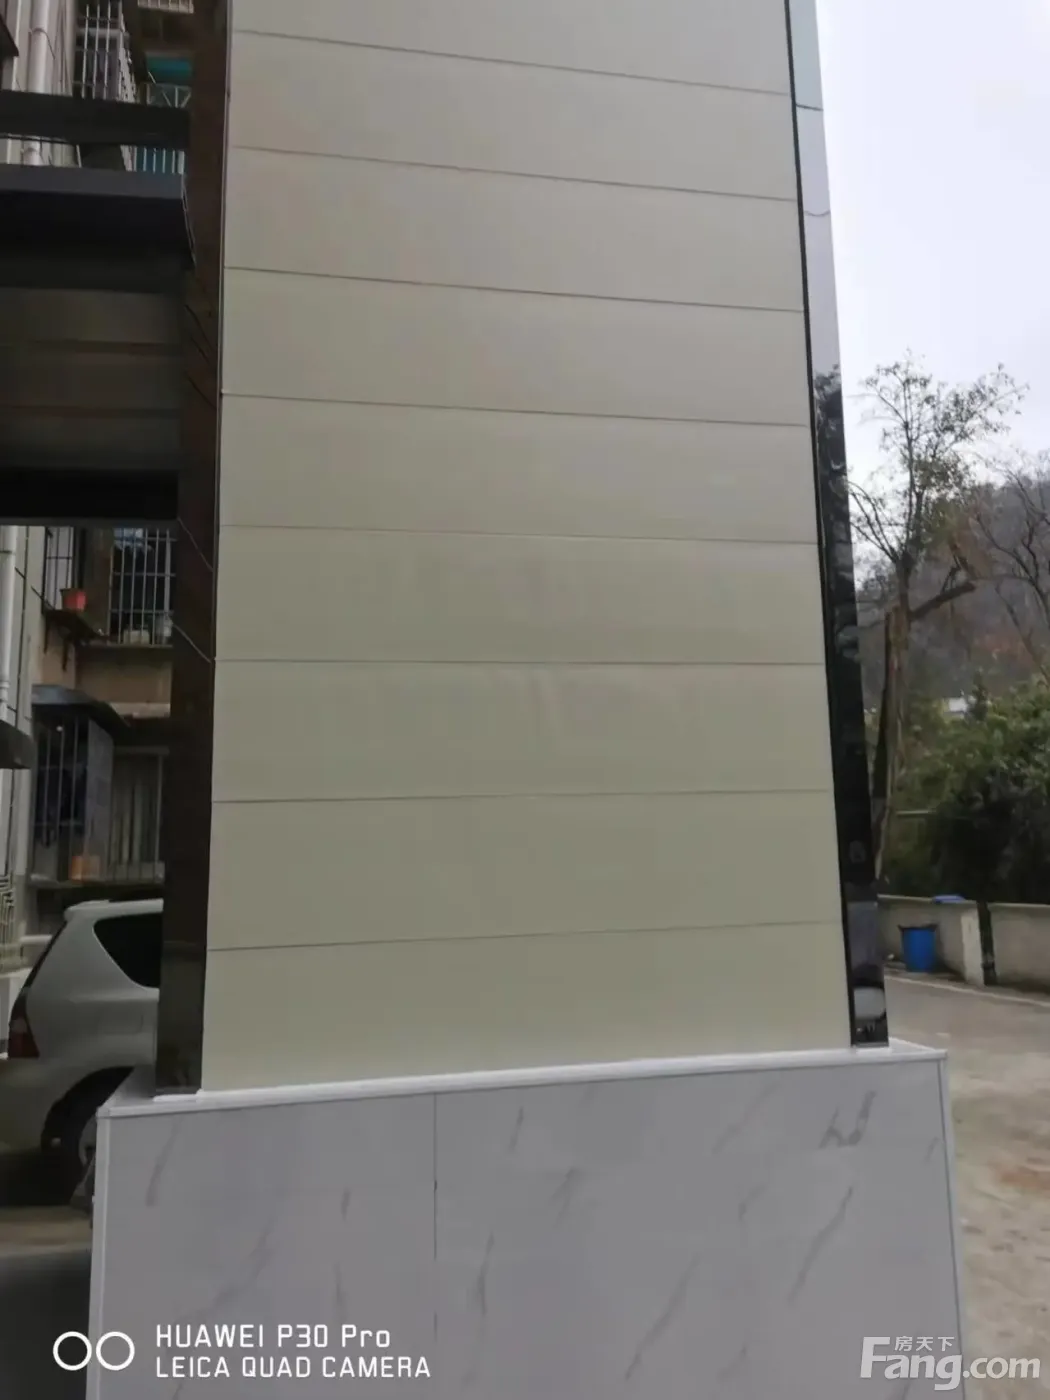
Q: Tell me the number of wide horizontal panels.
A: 9